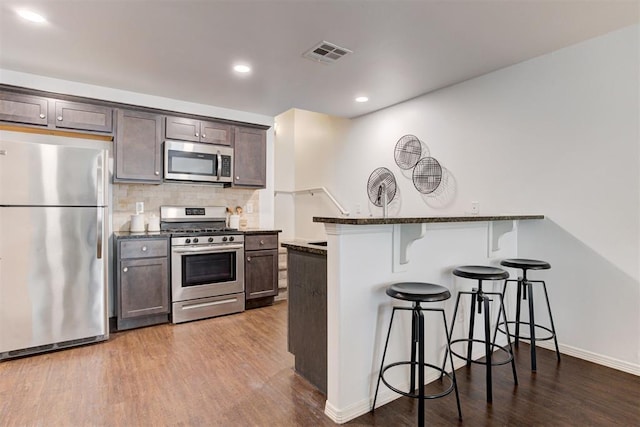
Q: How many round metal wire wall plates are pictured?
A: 3